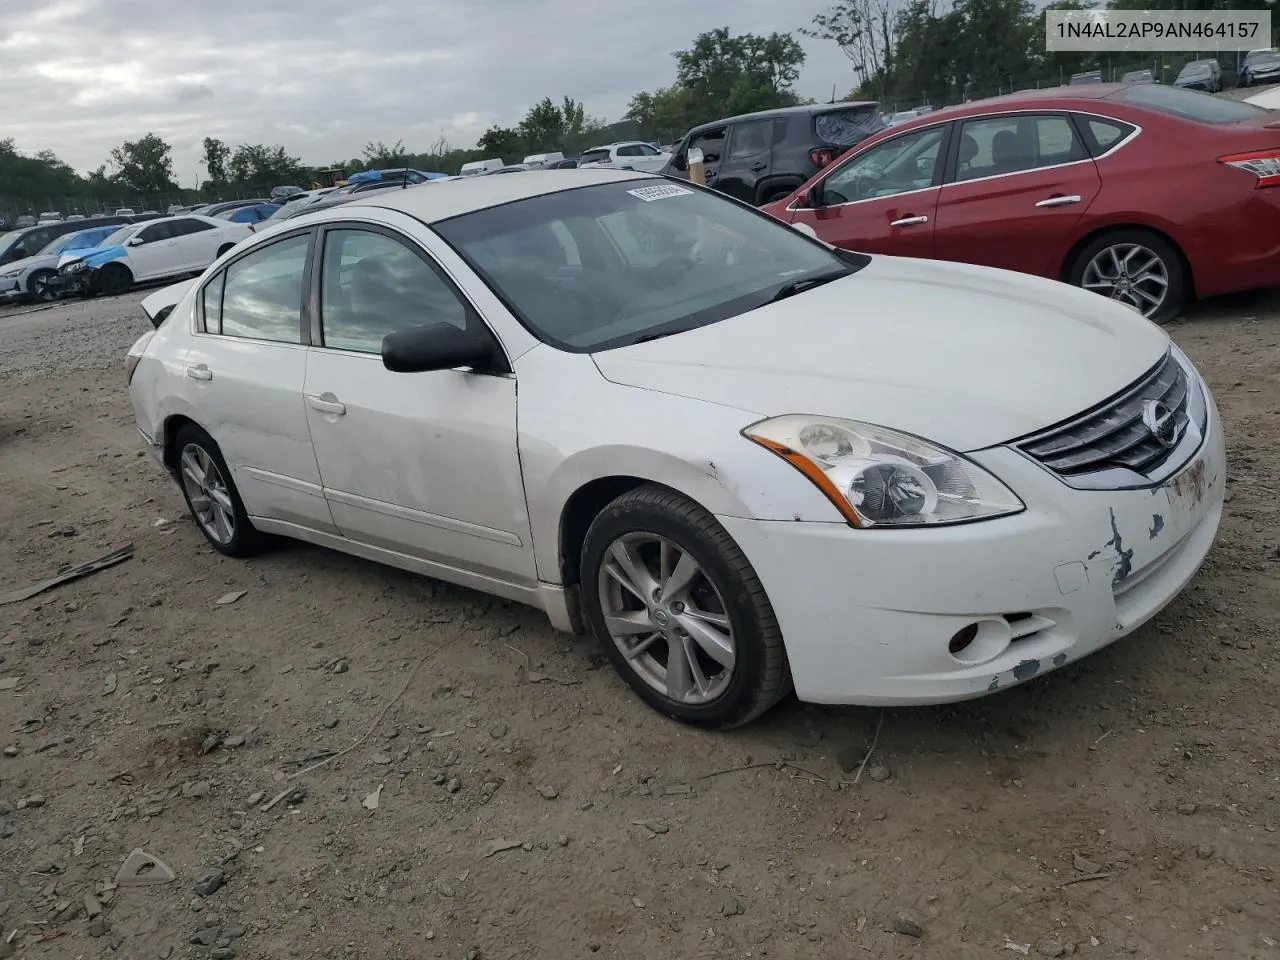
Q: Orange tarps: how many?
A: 0